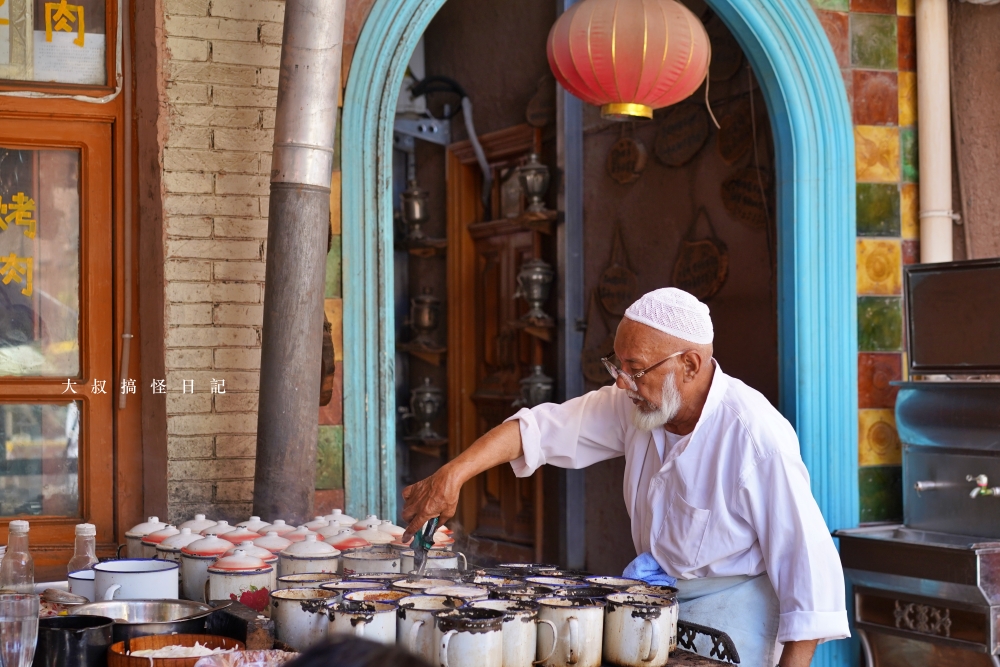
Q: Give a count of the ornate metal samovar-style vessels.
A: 6